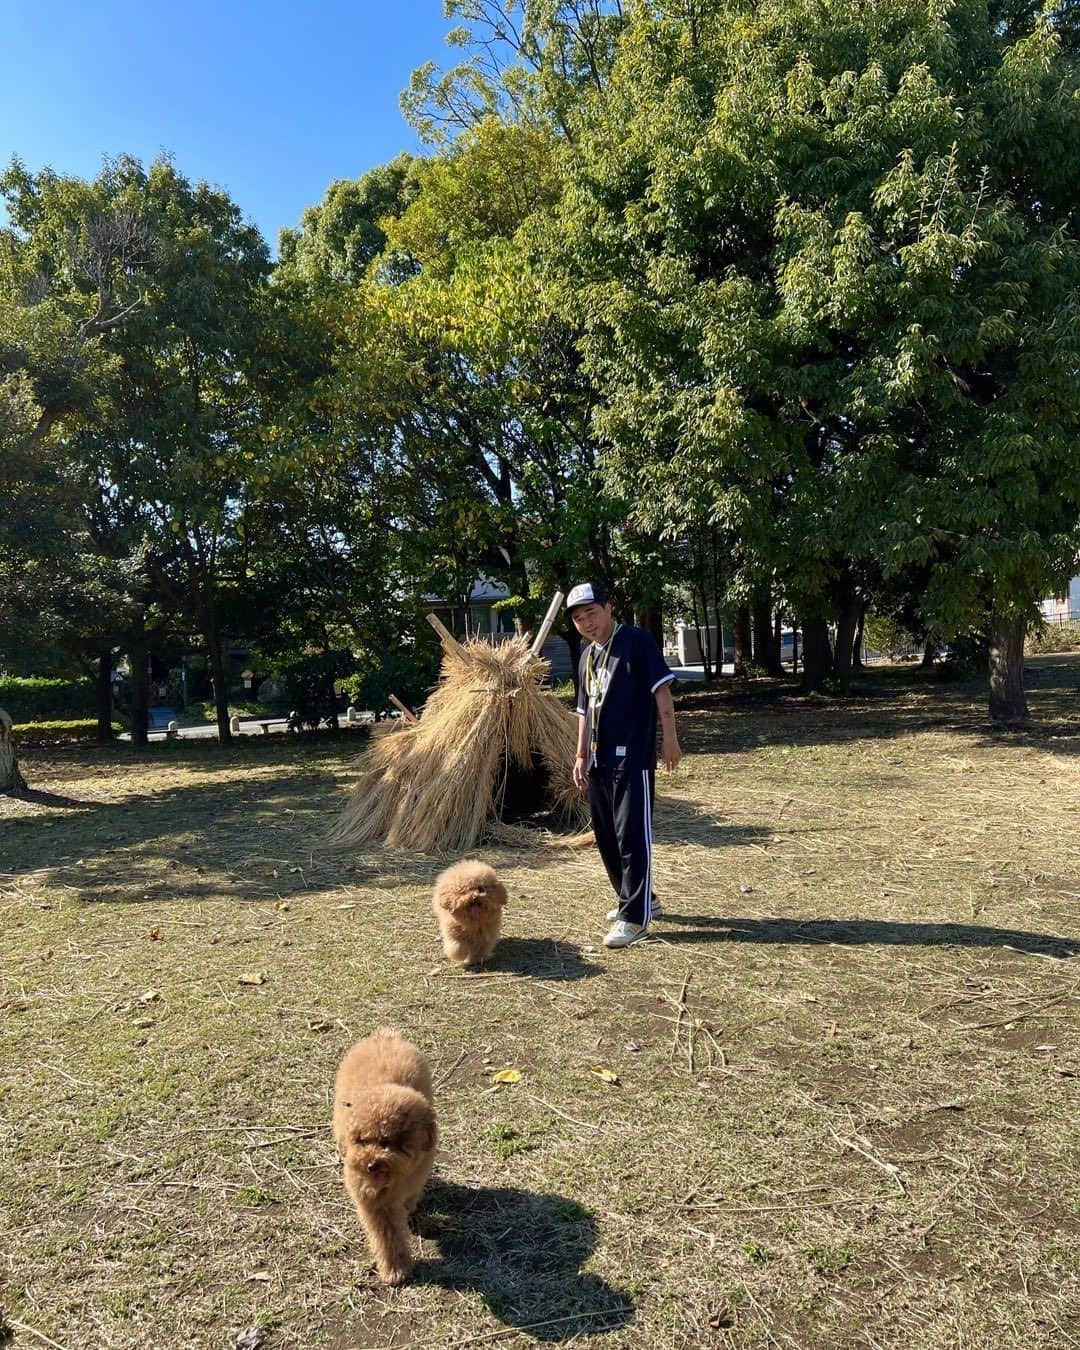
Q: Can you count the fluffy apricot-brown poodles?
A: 2